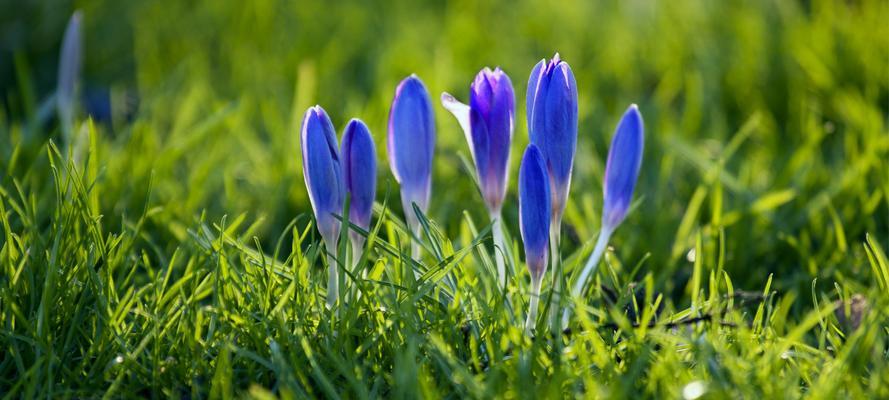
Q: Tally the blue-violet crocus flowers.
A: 7